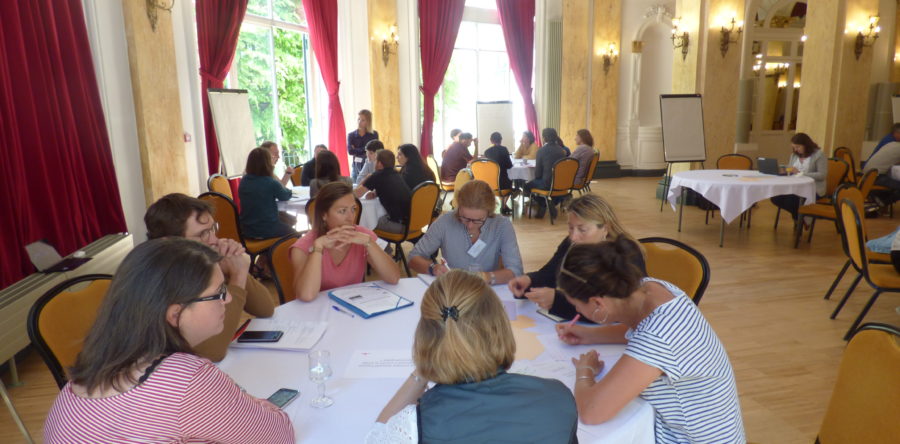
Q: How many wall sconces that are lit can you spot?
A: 5